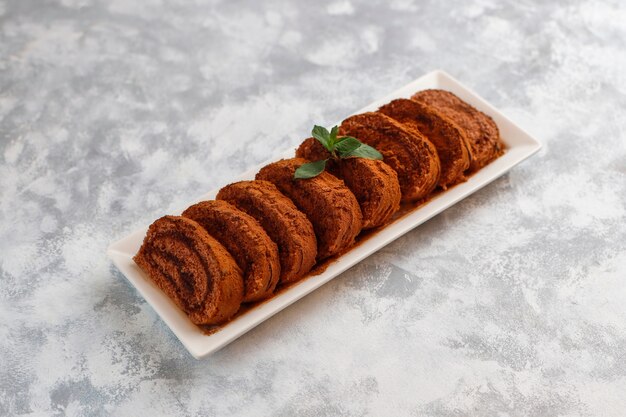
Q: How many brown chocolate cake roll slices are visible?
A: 8